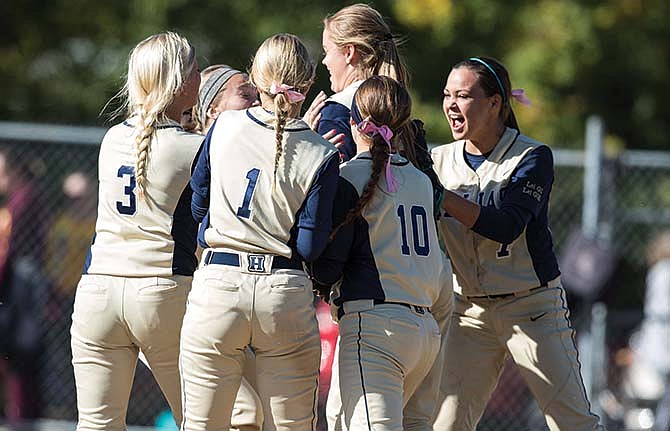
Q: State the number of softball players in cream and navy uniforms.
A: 6